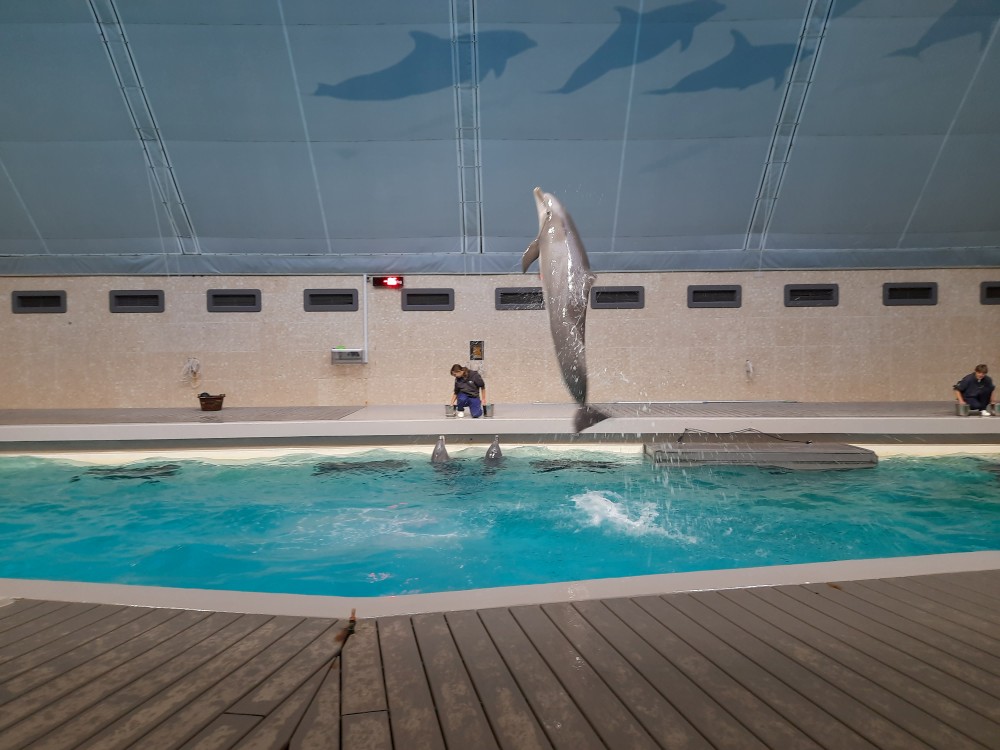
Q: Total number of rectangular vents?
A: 11